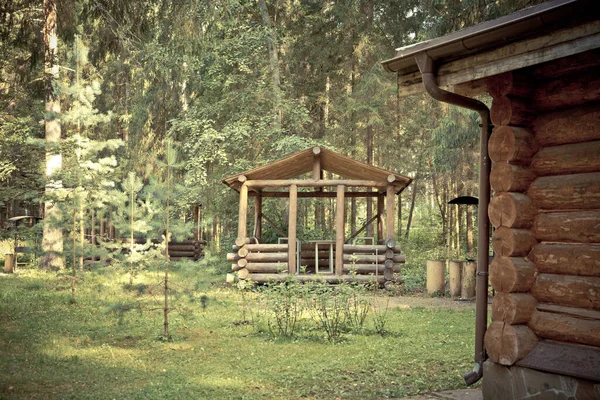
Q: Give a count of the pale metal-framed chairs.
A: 2